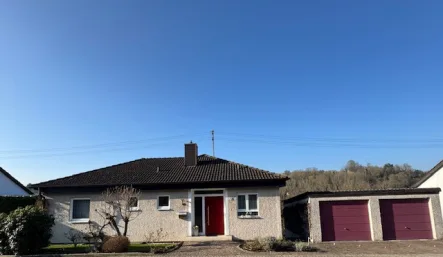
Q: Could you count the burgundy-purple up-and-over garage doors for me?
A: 2